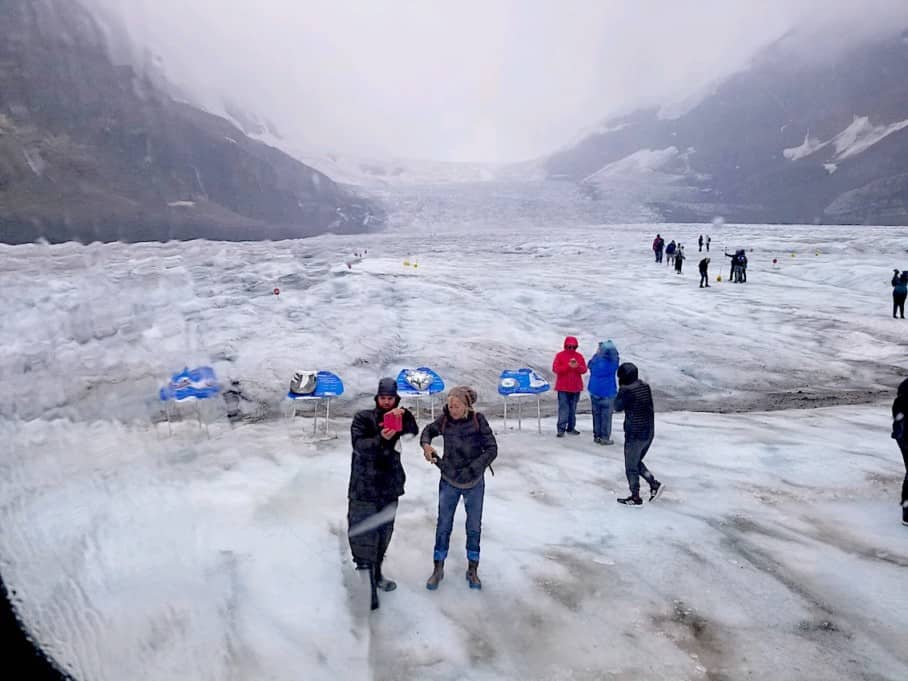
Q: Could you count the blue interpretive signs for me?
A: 4